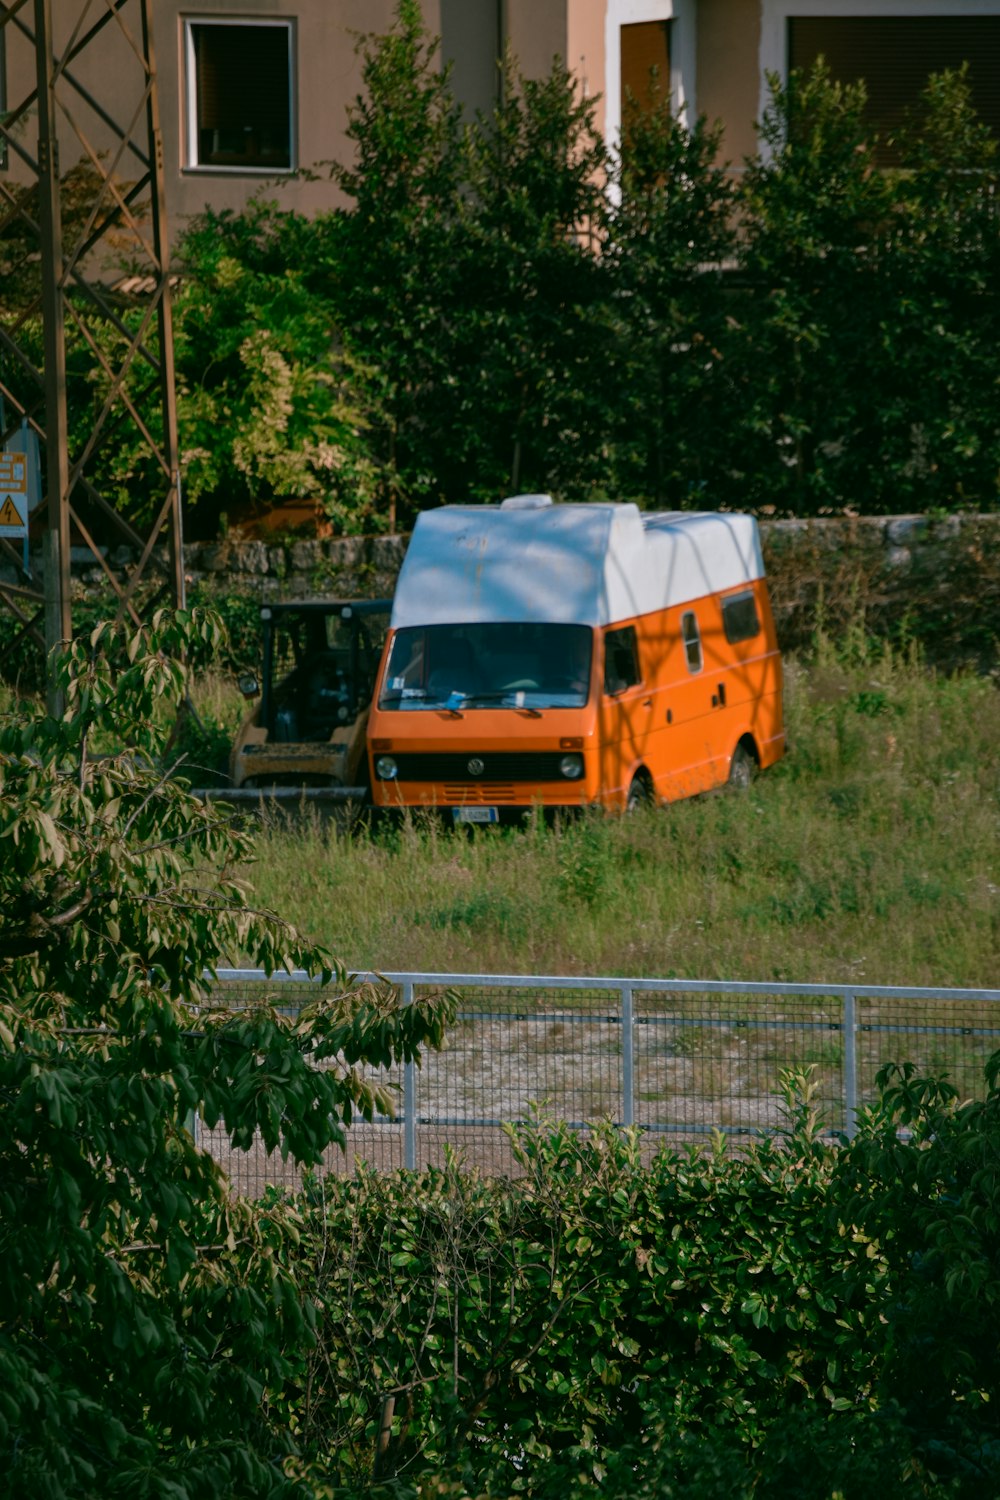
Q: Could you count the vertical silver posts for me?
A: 3